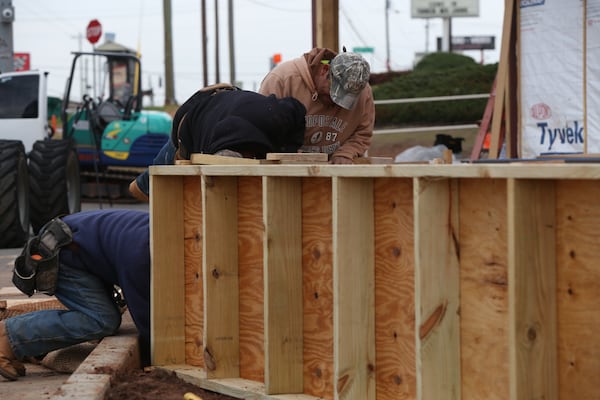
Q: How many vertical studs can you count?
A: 6